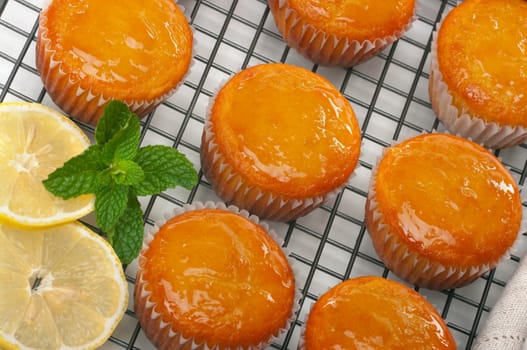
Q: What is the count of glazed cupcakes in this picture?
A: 7